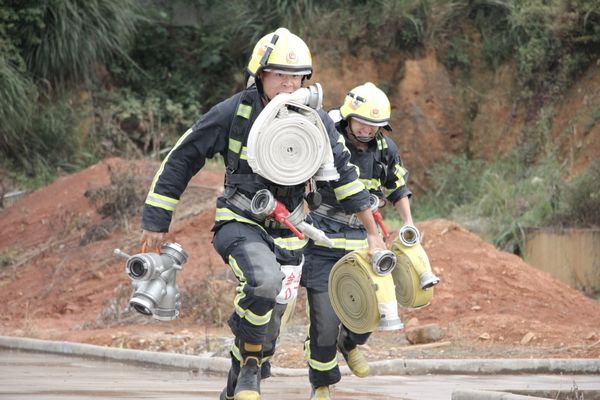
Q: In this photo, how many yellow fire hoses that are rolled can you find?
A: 2